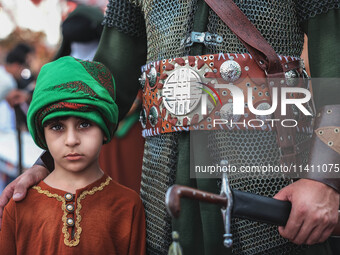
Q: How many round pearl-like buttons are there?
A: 3